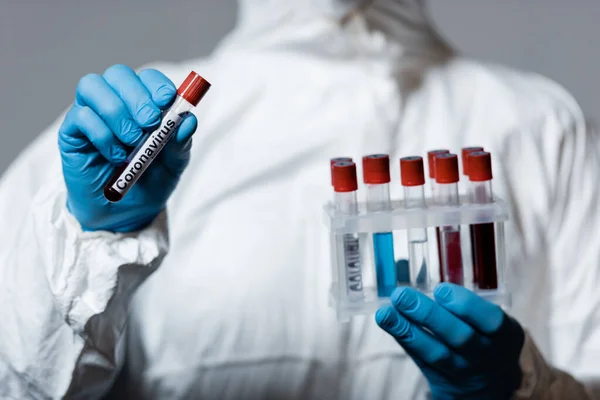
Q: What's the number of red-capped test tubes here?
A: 9